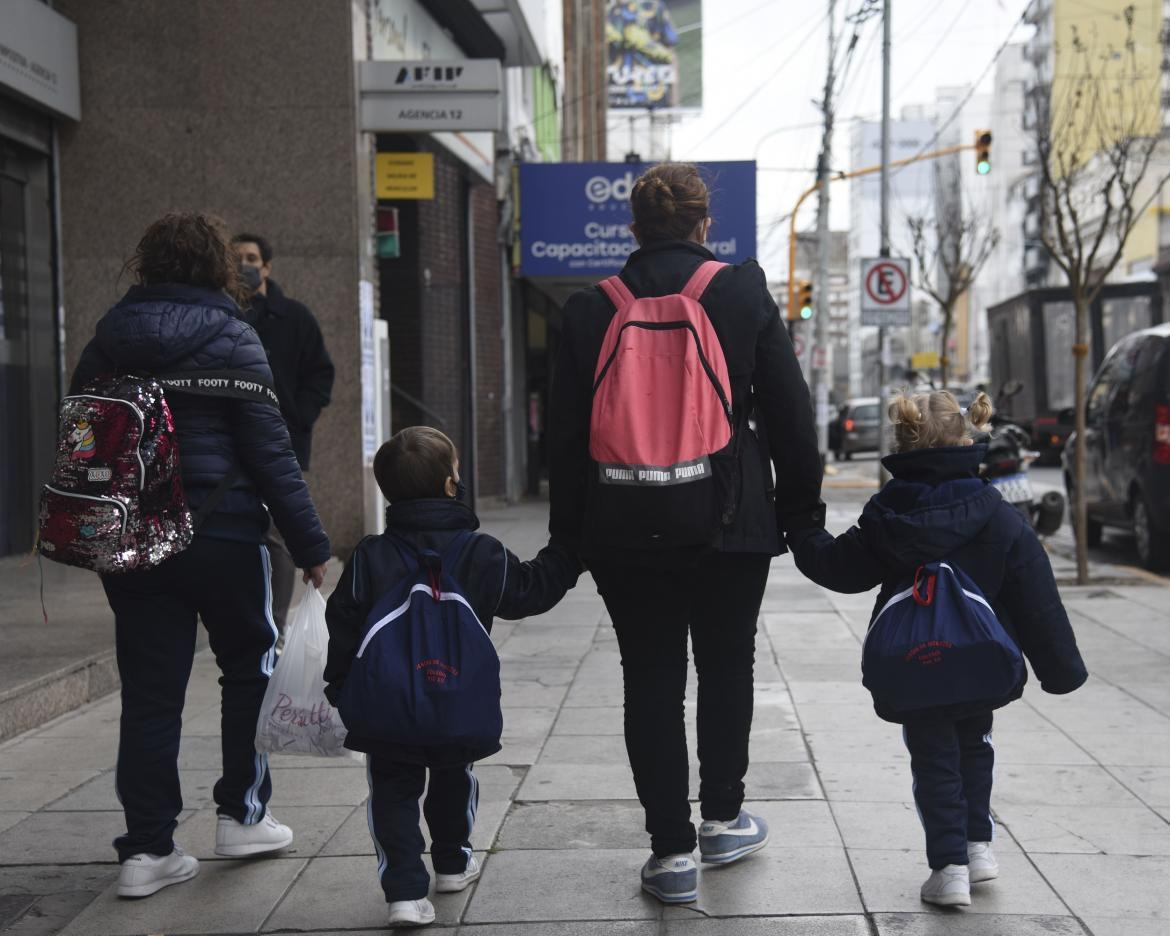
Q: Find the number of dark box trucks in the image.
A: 1